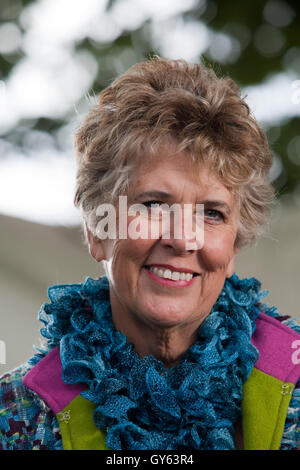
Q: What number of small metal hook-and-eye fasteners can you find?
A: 2